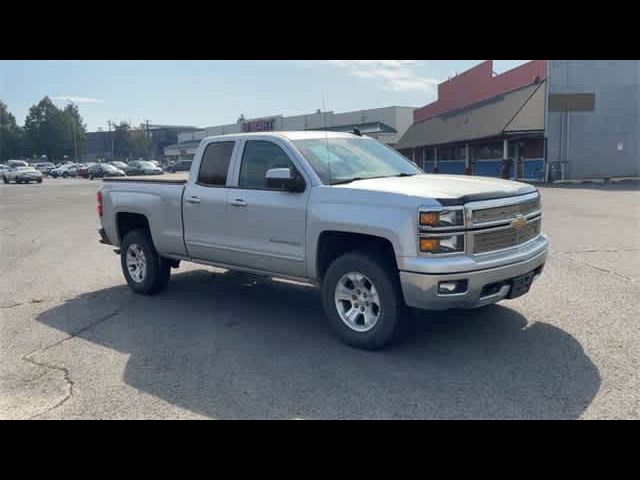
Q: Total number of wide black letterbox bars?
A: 2